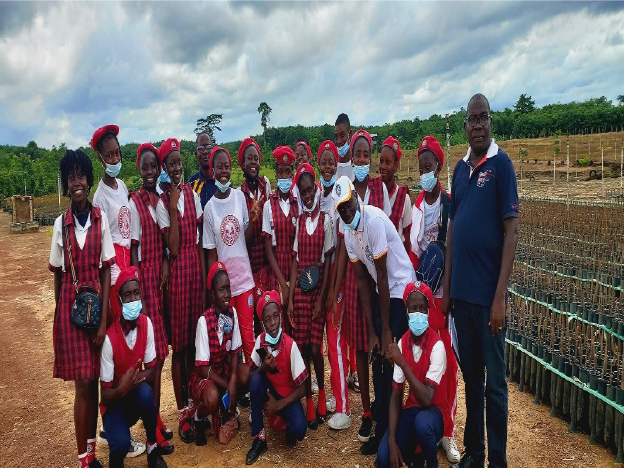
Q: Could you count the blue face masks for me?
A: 12